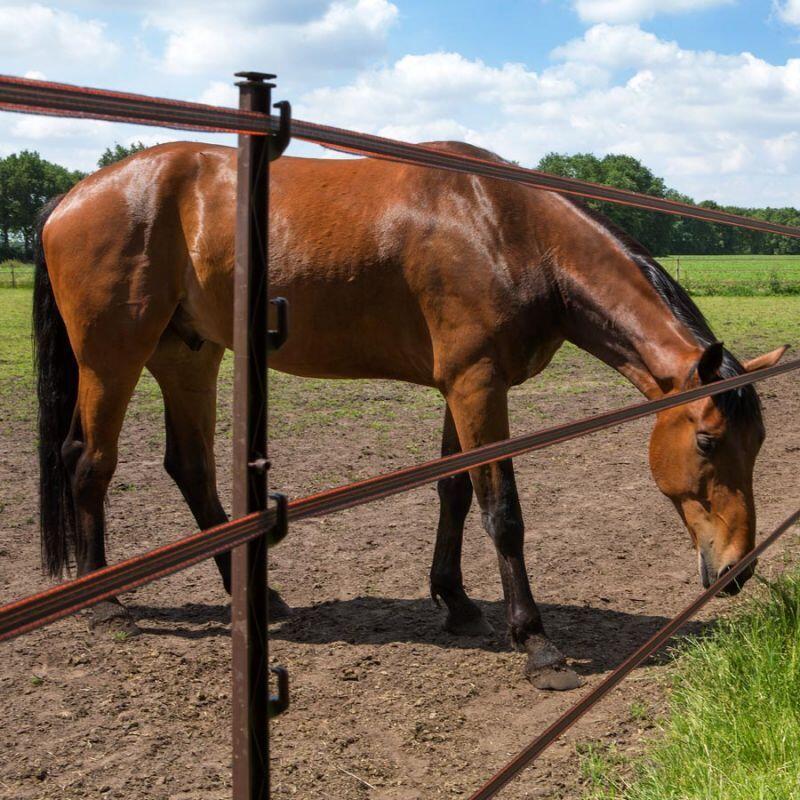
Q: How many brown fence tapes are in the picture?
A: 3